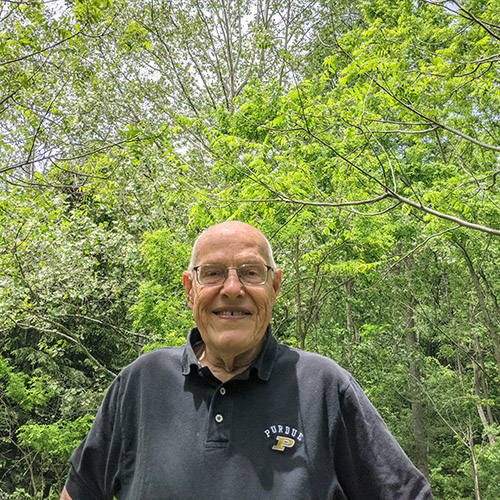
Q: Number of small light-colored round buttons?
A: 2